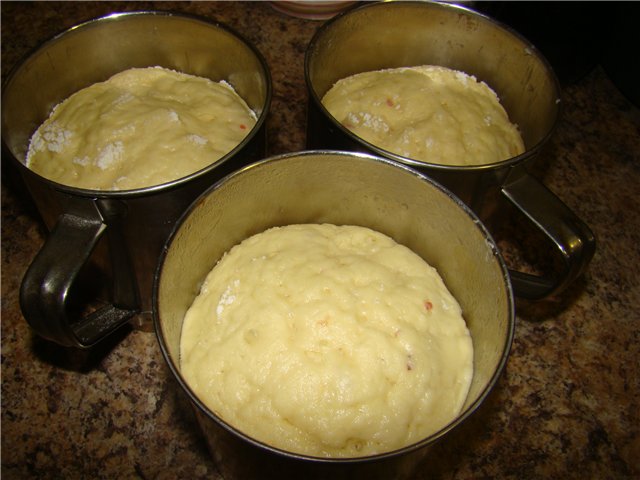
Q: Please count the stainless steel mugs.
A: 3